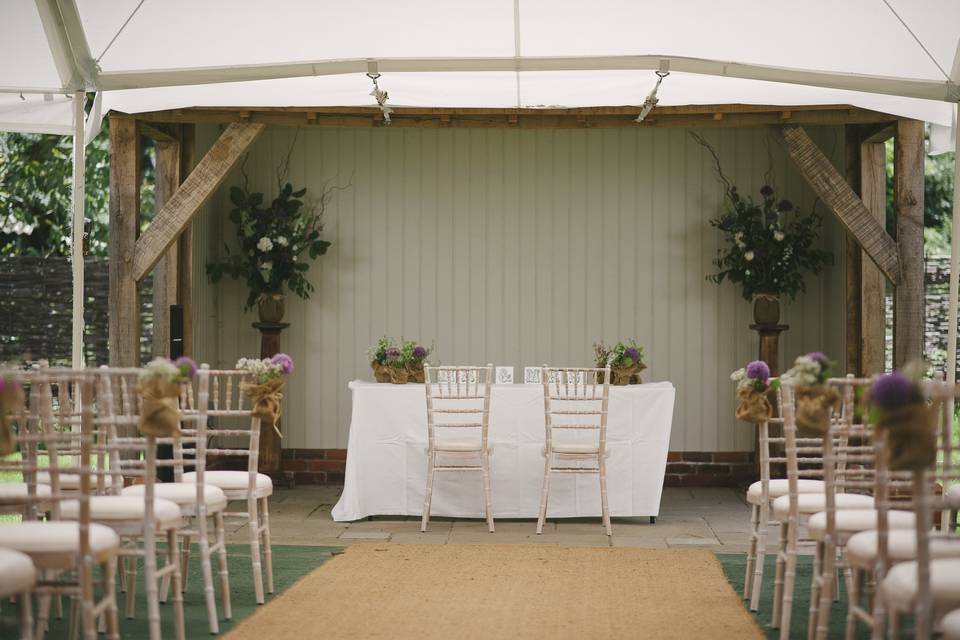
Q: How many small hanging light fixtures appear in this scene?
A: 2